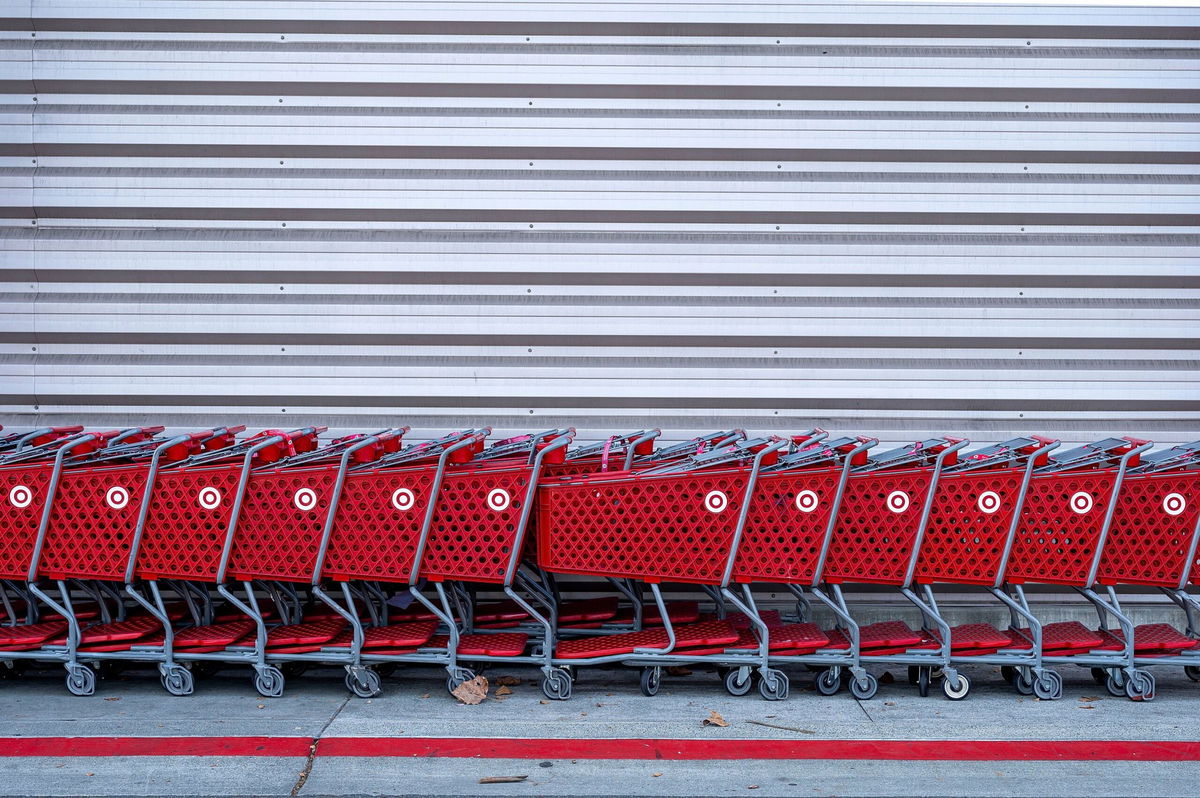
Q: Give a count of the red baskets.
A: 12